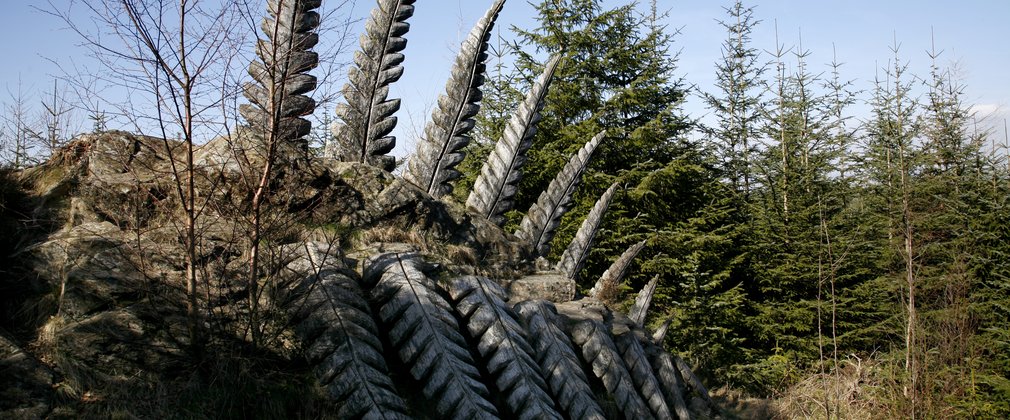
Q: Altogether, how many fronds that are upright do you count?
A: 9